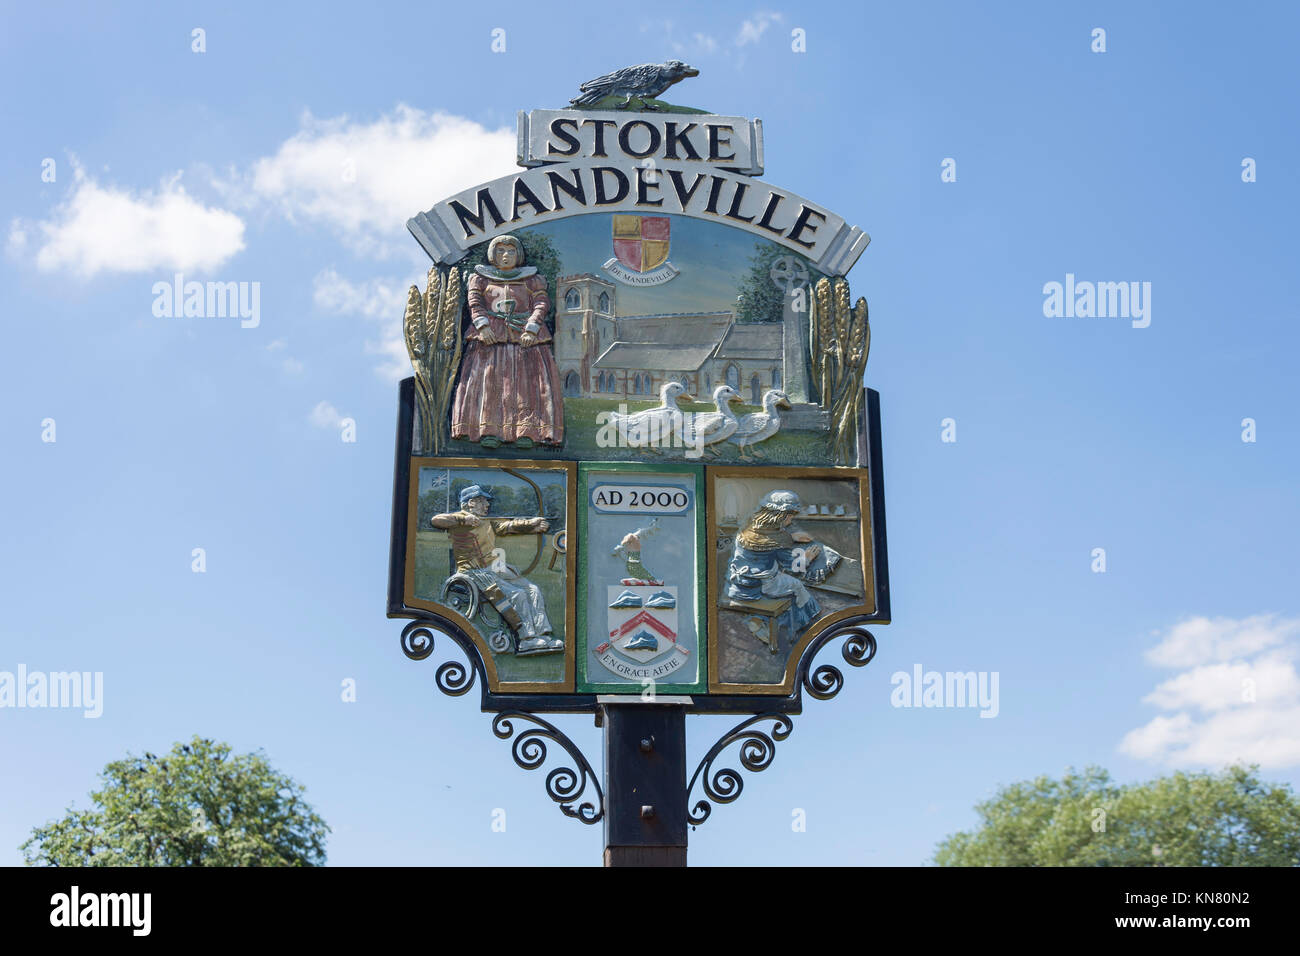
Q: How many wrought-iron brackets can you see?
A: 4